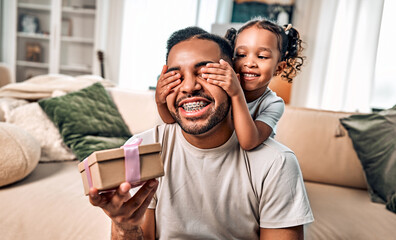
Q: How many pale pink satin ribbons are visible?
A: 1